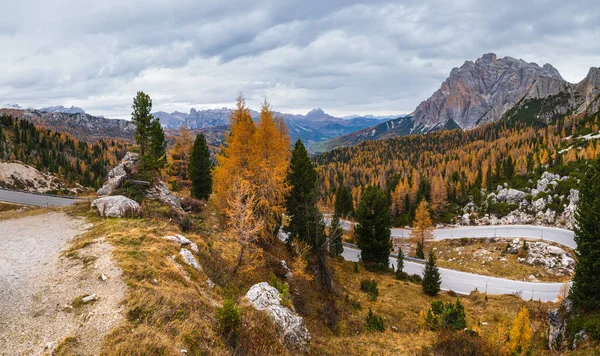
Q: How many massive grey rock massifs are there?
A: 1